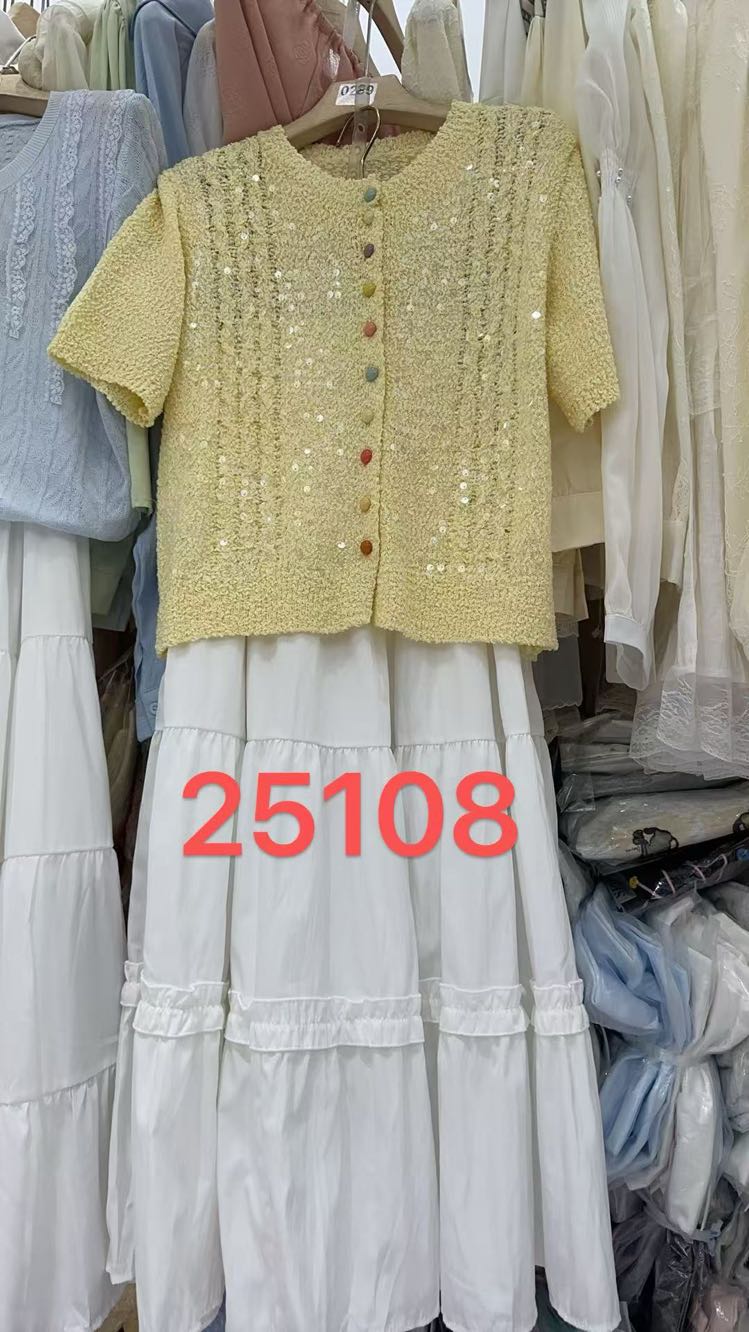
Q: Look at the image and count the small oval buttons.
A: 10